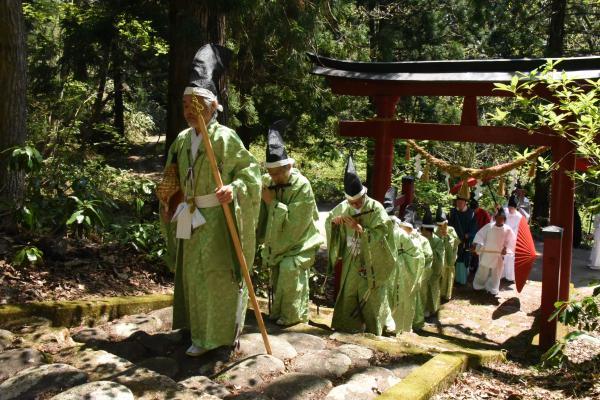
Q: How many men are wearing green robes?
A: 7